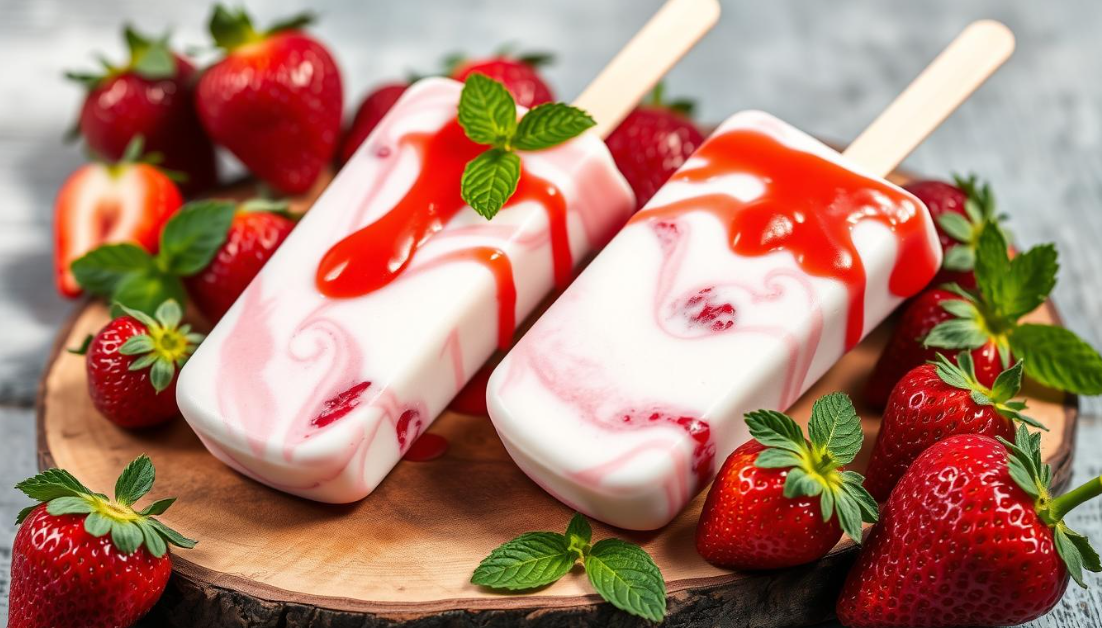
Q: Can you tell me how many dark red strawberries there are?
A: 13